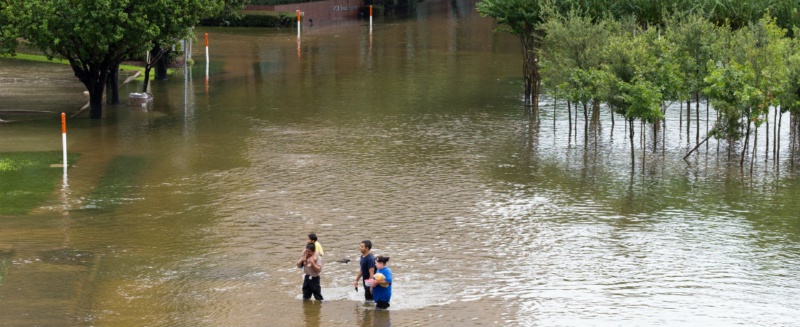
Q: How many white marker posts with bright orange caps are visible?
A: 4